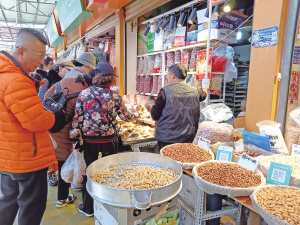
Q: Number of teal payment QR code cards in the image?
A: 2